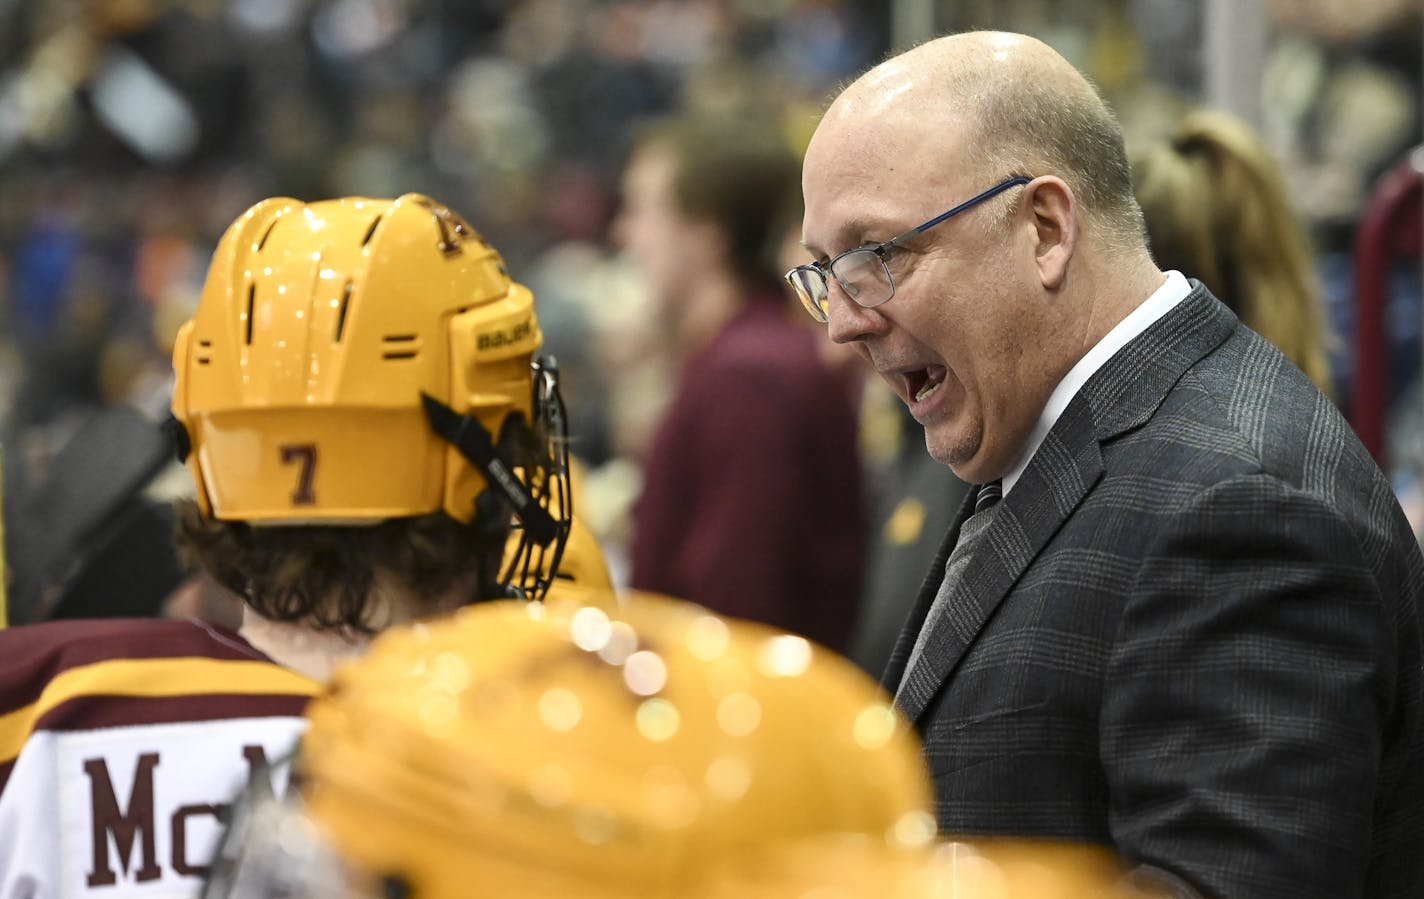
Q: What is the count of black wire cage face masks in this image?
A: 1